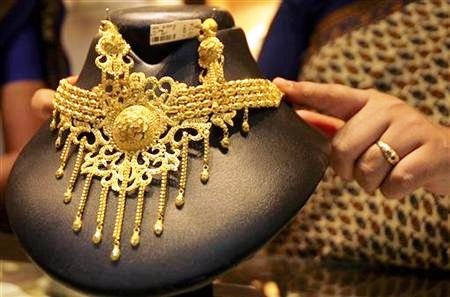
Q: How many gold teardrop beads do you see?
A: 13